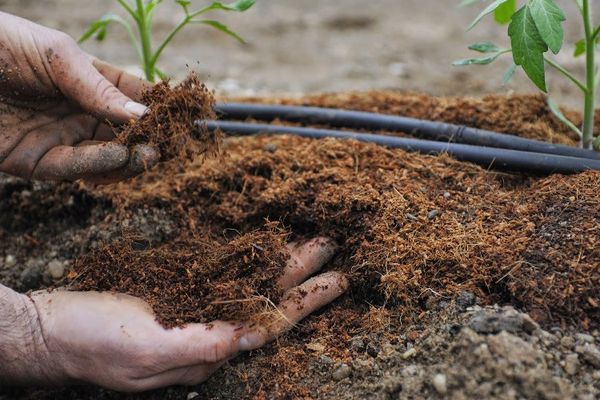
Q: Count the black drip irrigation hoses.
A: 2